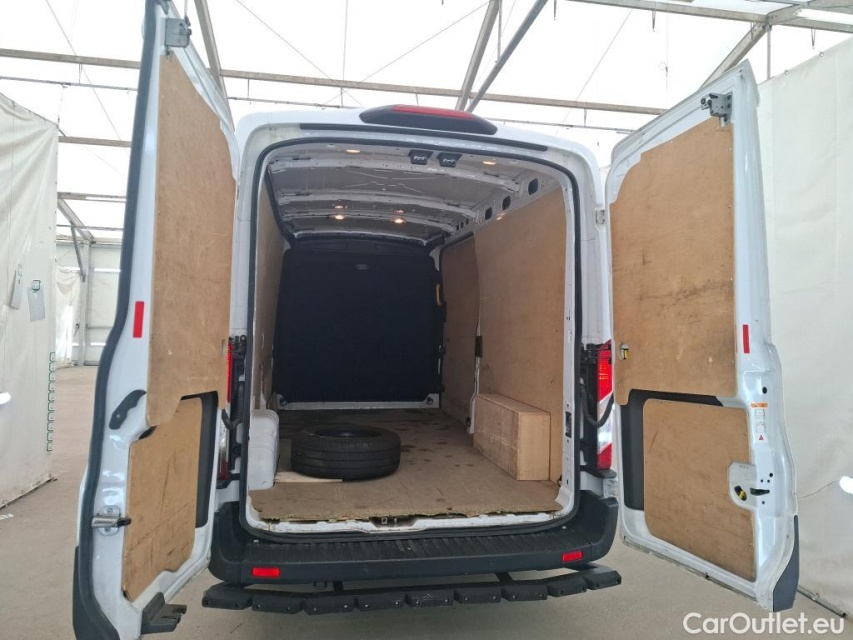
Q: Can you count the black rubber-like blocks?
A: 9